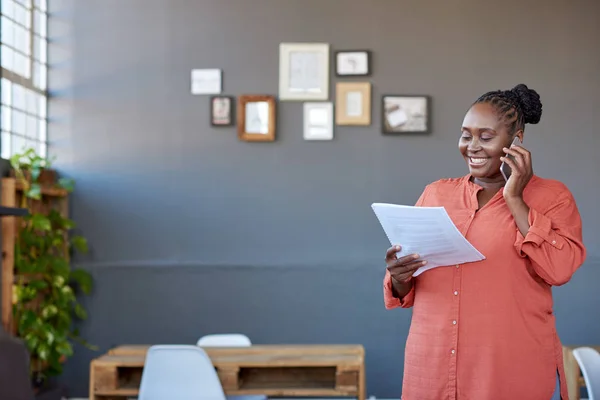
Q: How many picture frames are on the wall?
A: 8